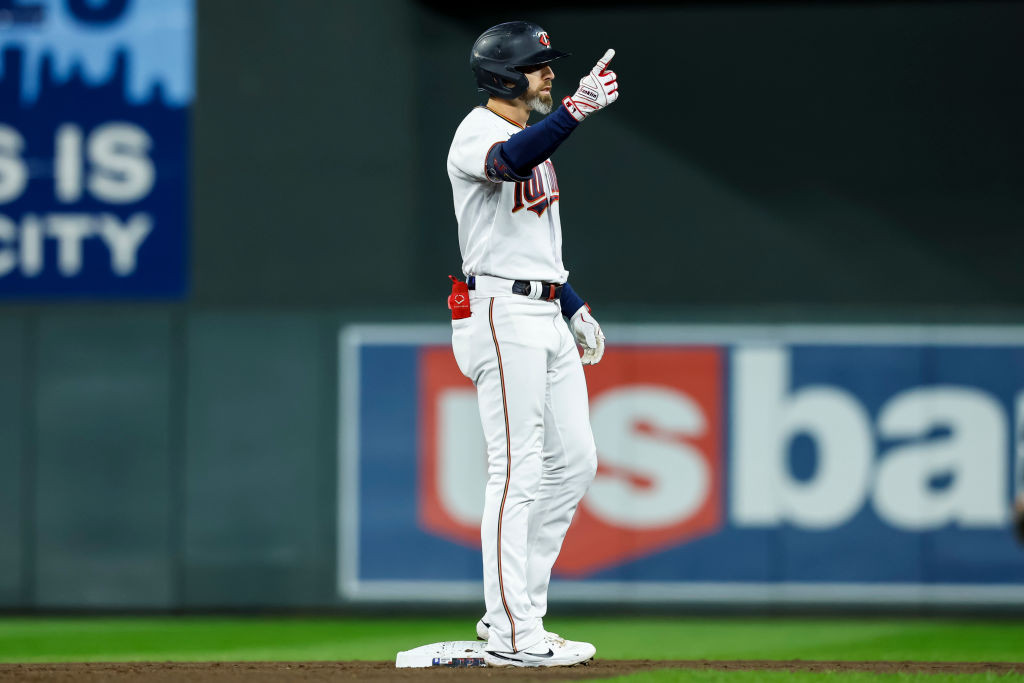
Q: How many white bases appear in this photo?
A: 1